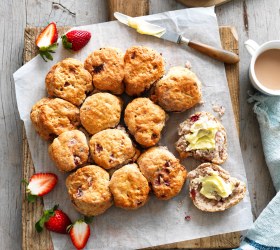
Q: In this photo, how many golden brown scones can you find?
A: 12